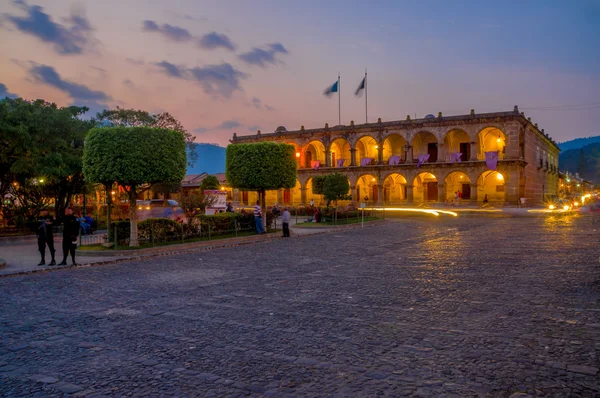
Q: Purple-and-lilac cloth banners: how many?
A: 7